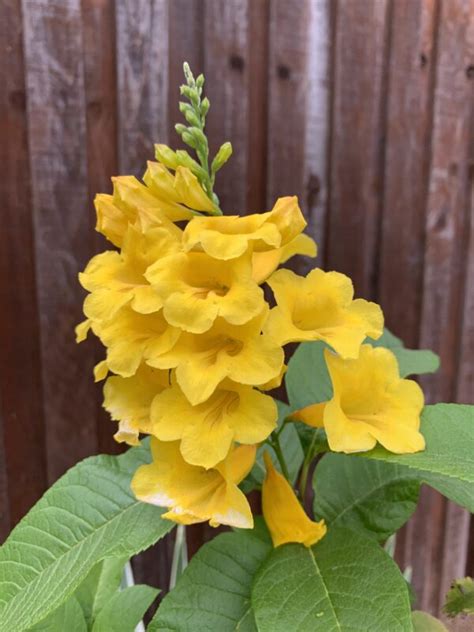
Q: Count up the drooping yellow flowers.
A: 1